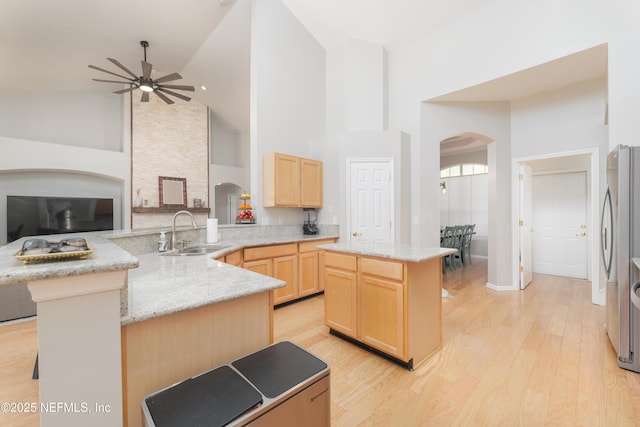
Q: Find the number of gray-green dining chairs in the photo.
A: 3